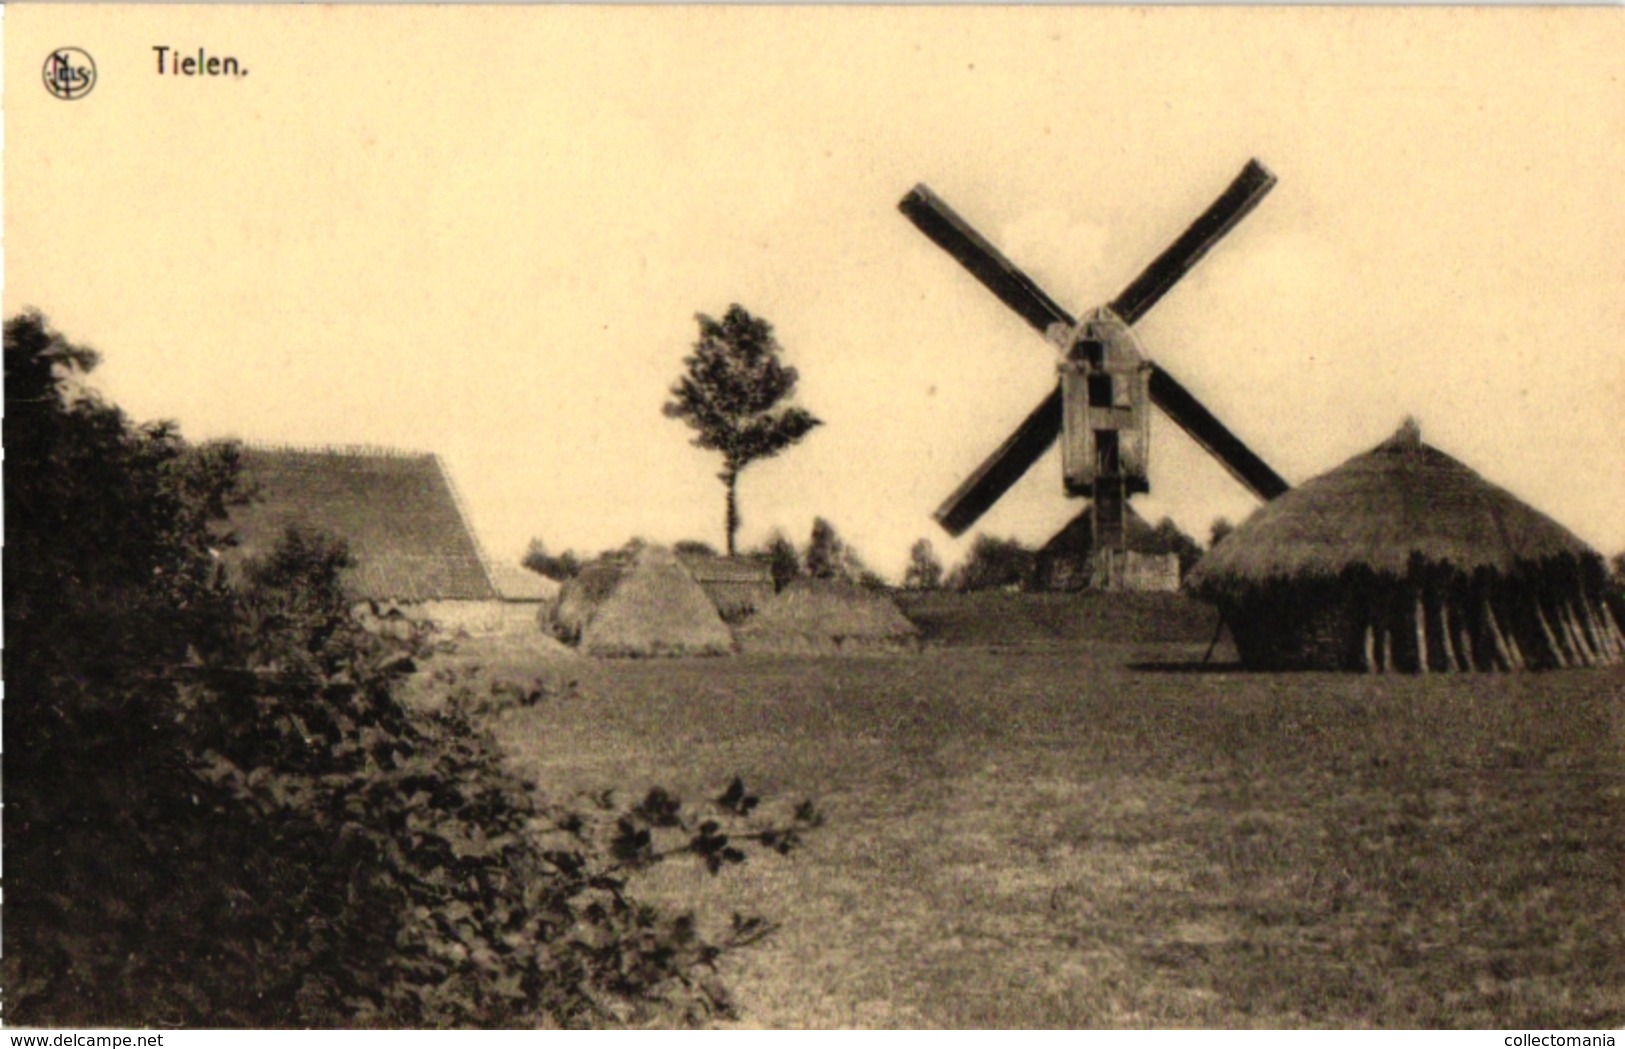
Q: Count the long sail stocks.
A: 4